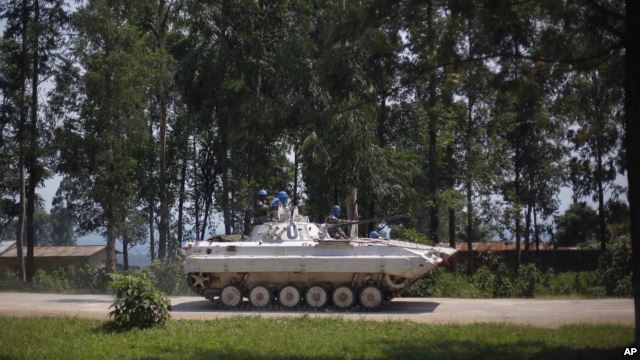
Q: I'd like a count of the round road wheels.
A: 6